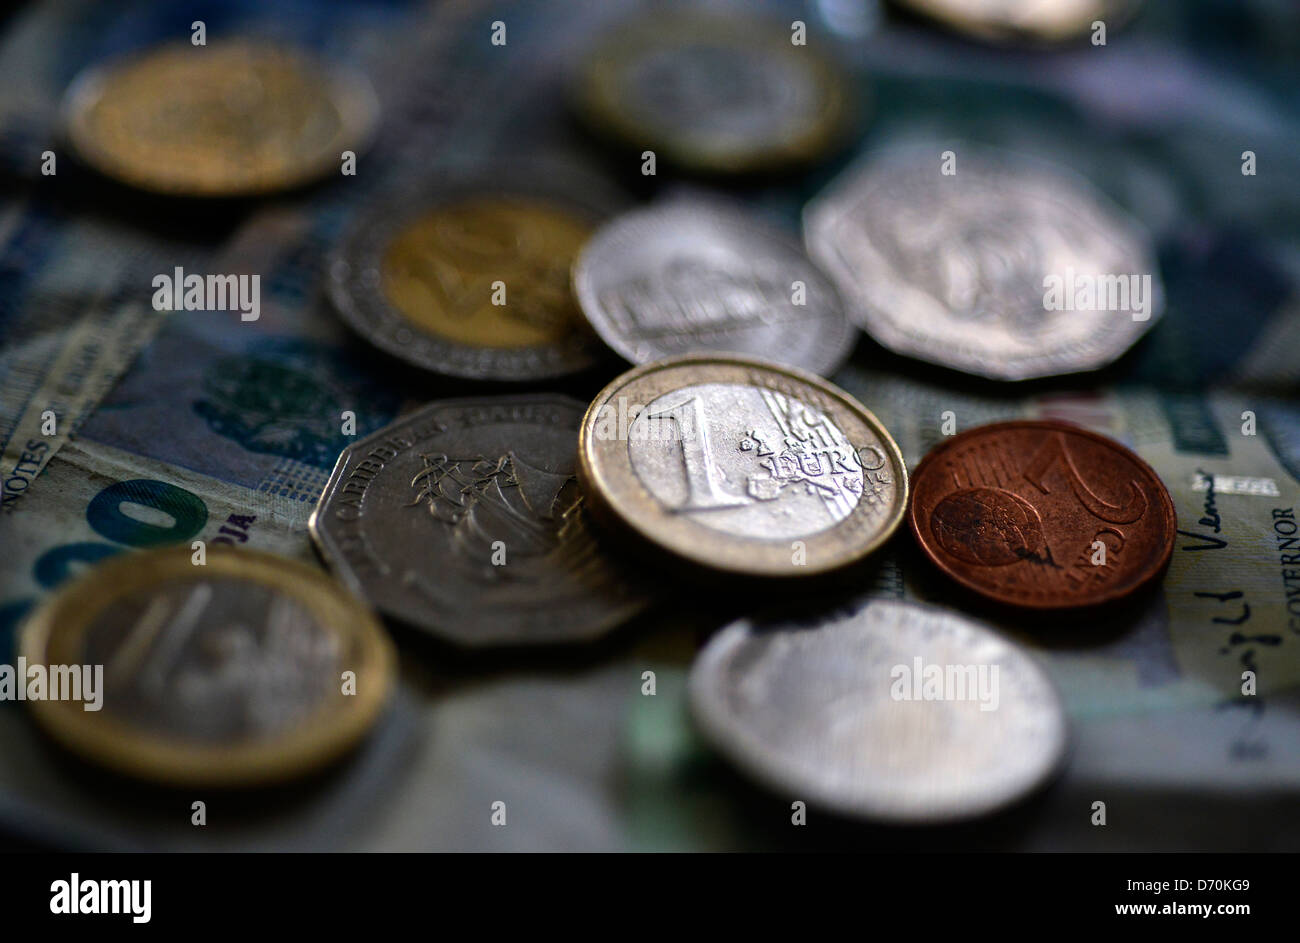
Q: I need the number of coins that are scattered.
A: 11